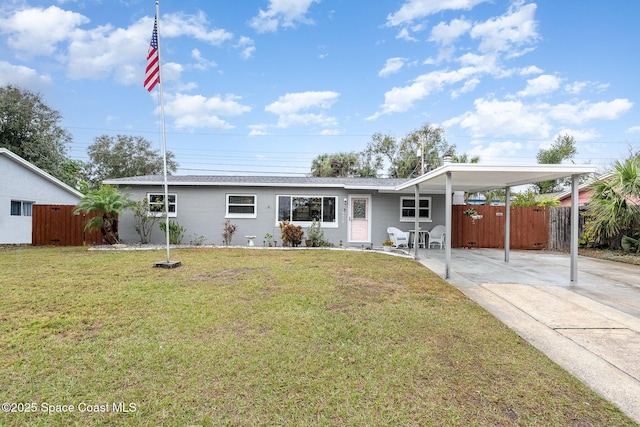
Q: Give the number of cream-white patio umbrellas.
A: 0